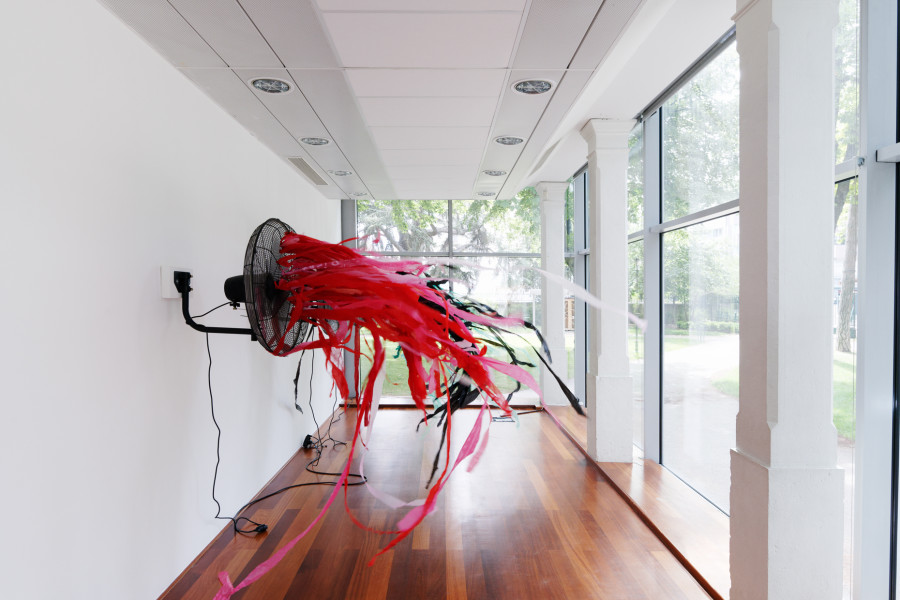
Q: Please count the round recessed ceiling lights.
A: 8